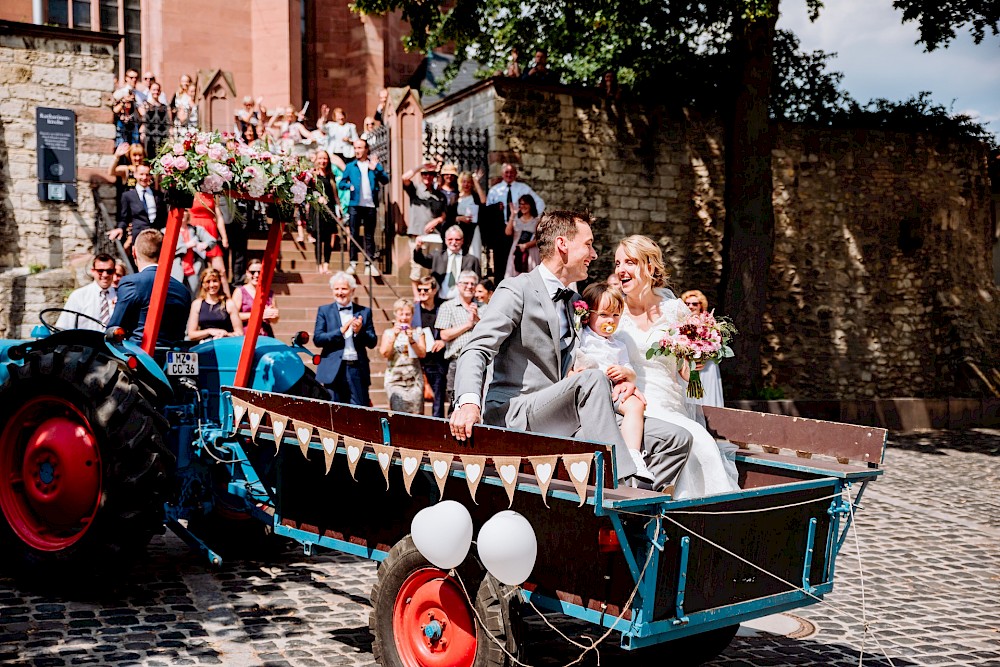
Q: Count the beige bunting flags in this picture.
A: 13